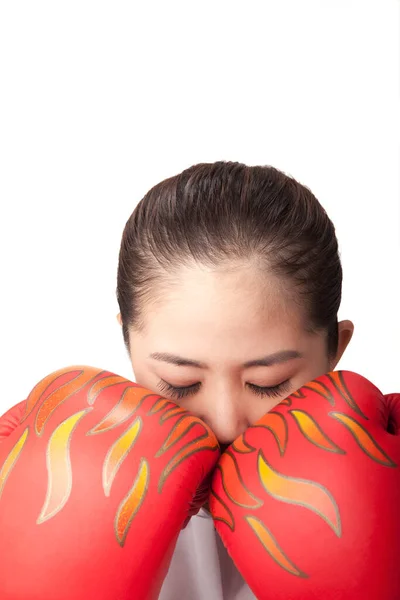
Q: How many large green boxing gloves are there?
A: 0